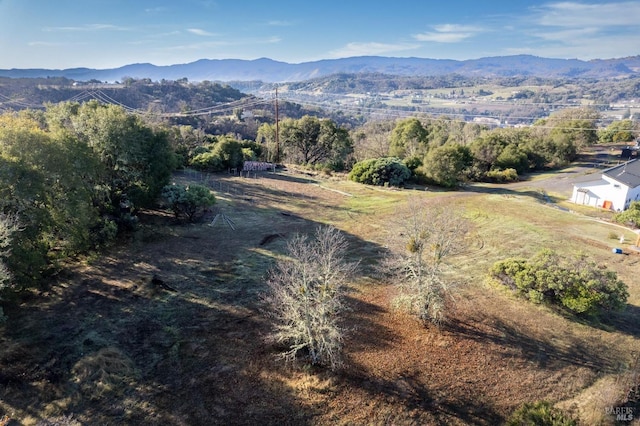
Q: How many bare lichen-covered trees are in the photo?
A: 2